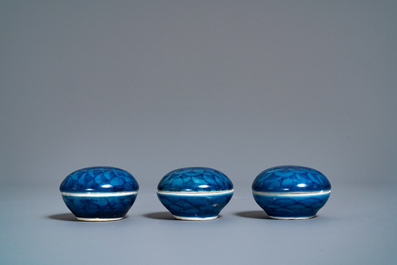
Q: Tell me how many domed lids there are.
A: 3